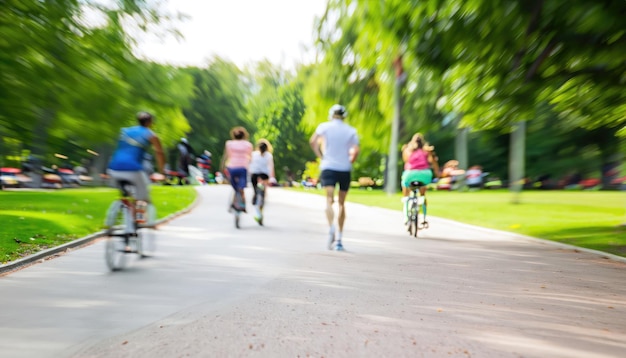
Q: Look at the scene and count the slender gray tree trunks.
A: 3